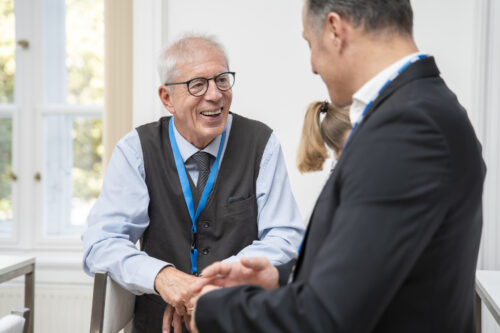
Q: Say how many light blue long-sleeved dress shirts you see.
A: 1